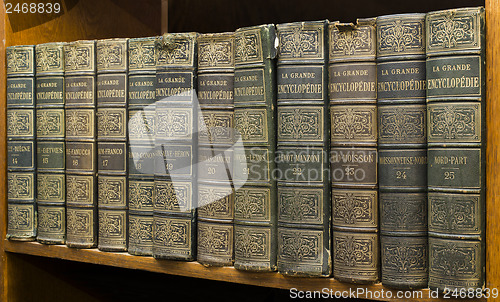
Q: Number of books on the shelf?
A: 12